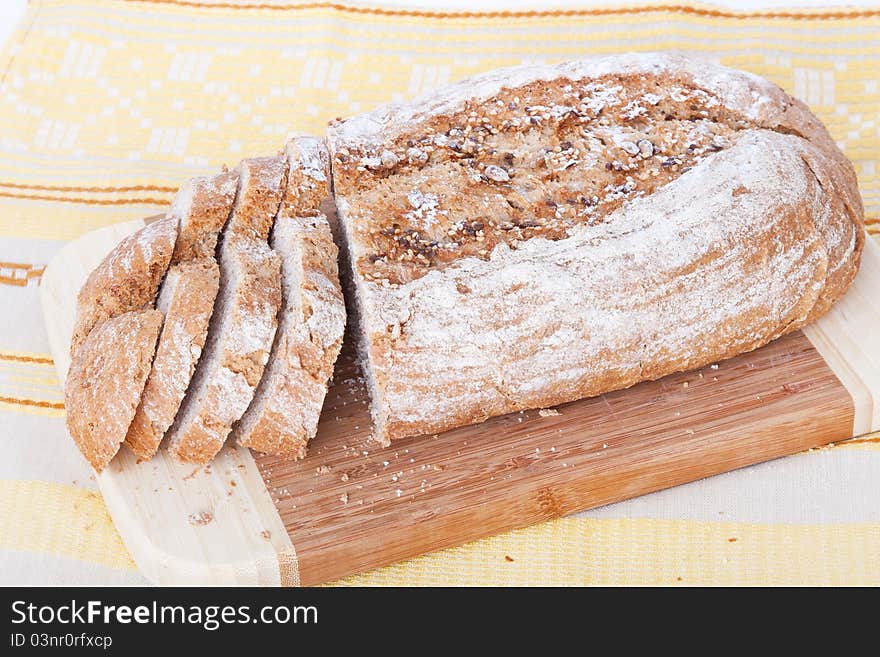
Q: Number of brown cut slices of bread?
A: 4